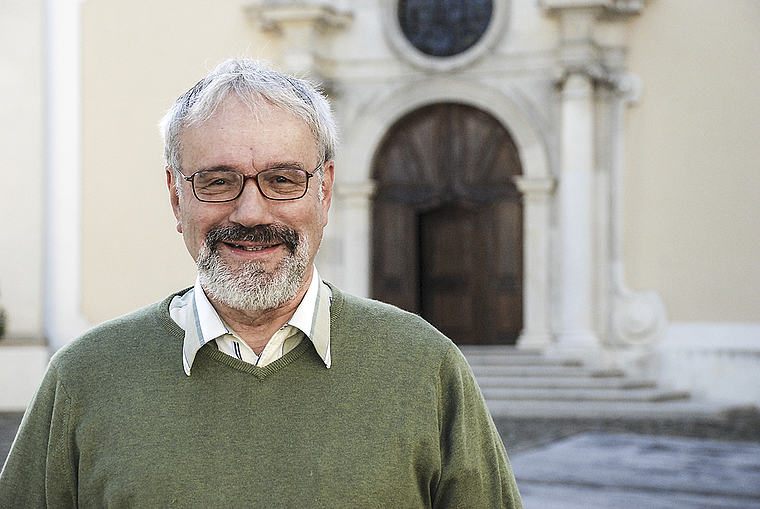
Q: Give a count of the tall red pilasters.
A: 0